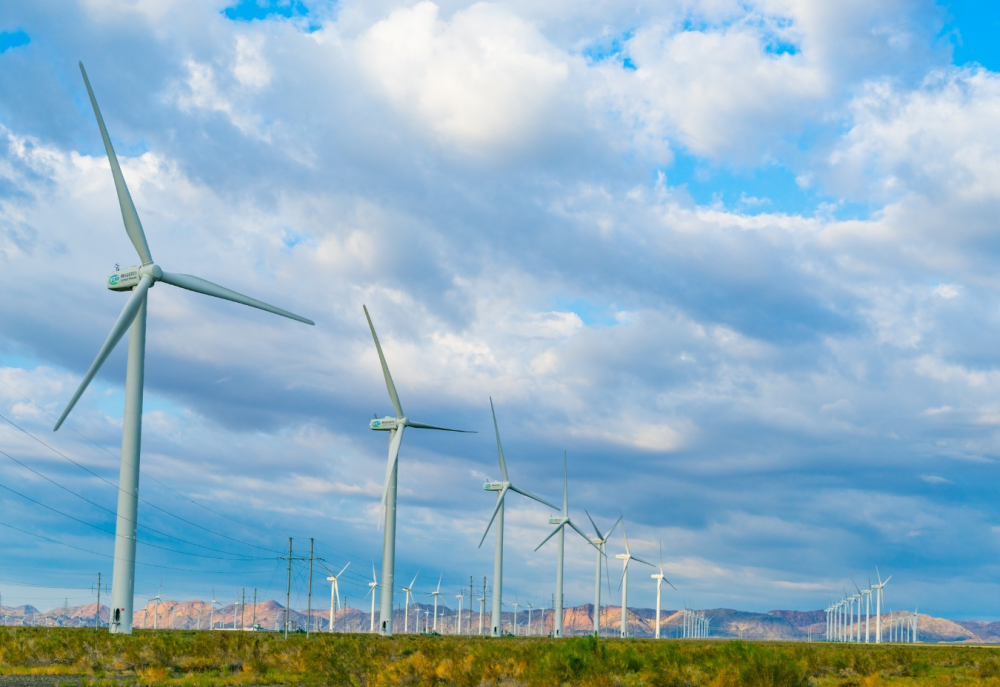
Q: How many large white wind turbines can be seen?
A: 7